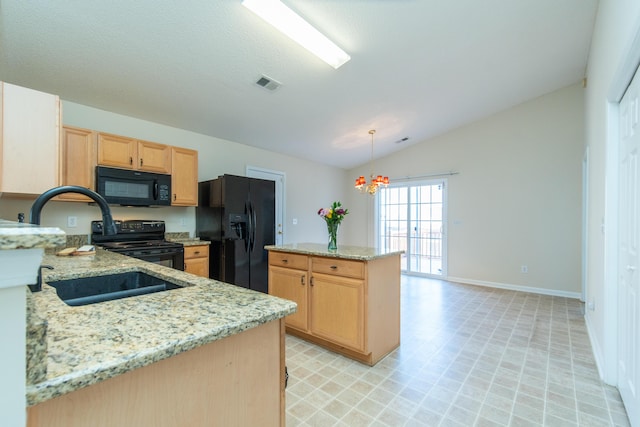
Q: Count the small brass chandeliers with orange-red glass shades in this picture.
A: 1